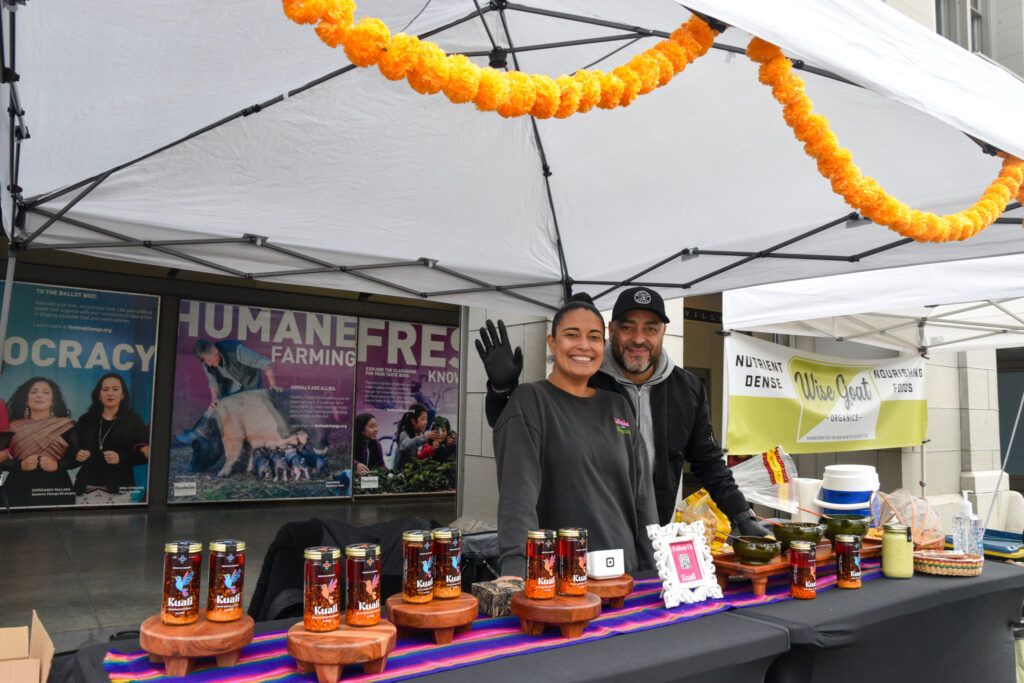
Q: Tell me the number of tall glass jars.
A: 11